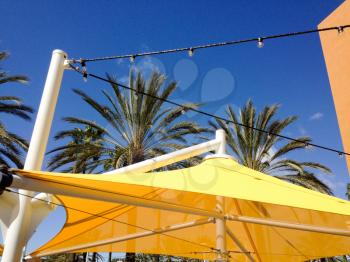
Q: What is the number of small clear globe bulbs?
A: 12